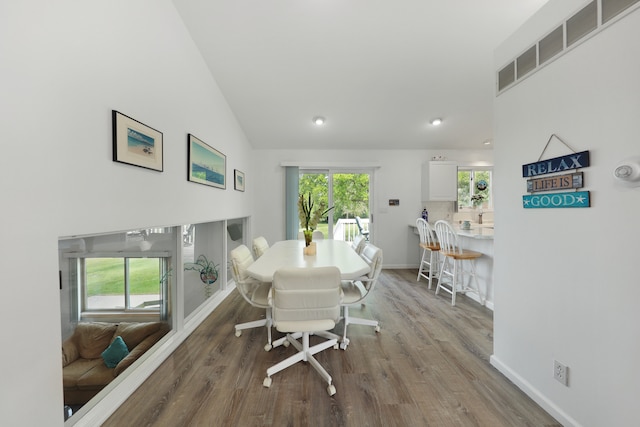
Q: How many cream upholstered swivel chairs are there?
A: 6